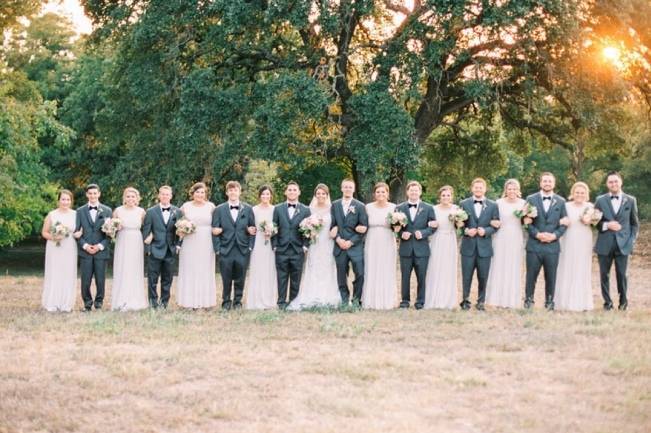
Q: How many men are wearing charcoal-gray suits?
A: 9